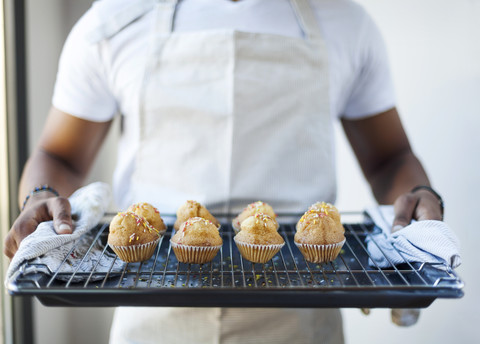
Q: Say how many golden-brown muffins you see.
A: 8